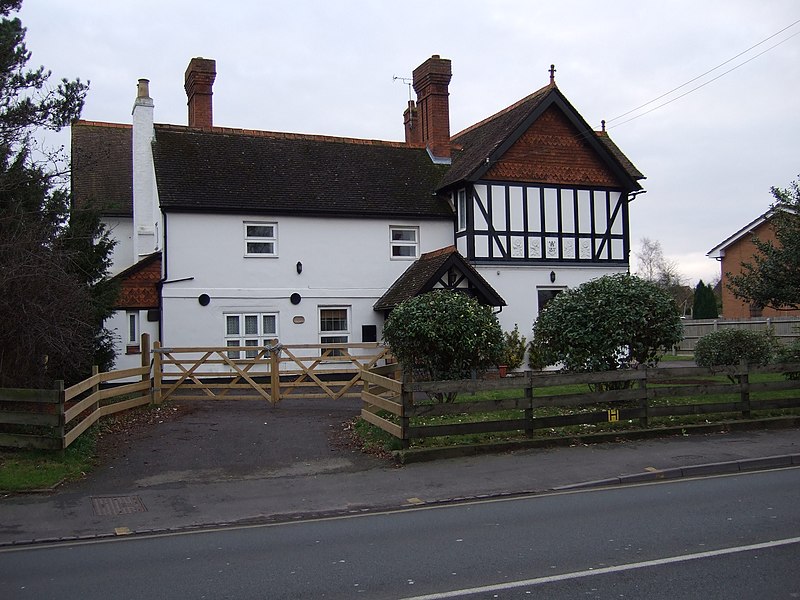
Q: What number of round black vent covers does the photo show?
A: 2